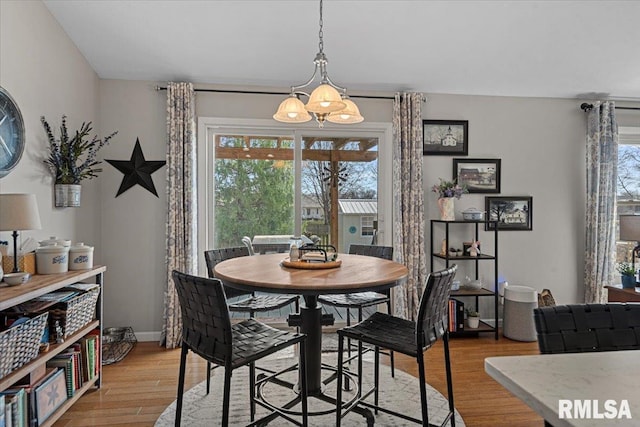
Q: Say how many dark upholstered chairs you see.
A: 5